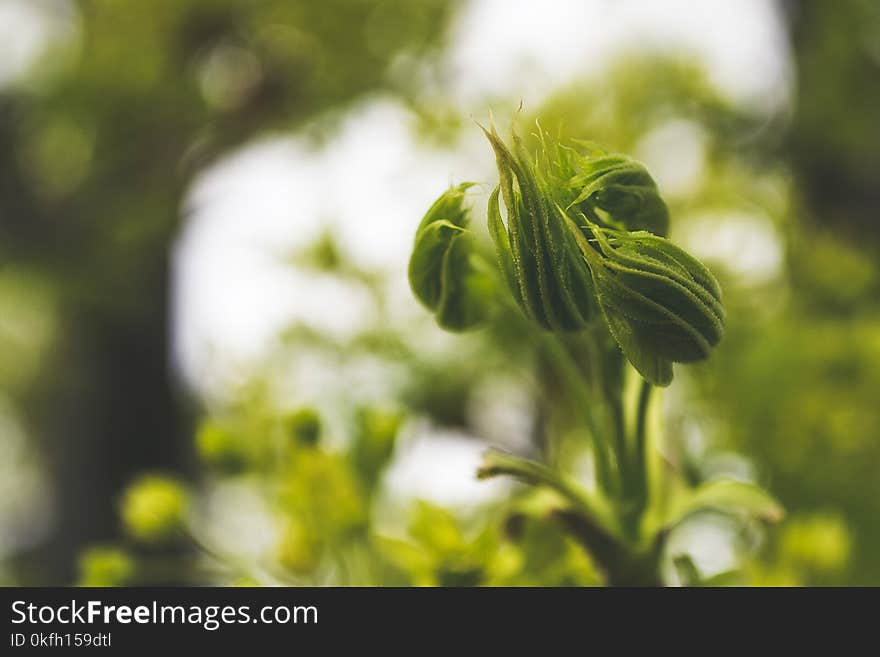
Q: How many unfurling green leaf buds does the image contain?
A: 4